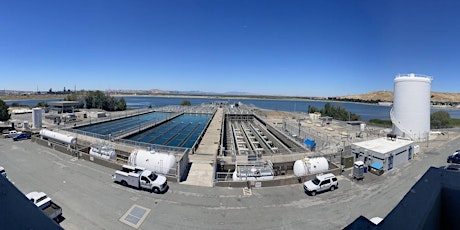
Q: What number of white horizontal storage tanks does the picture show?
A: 5